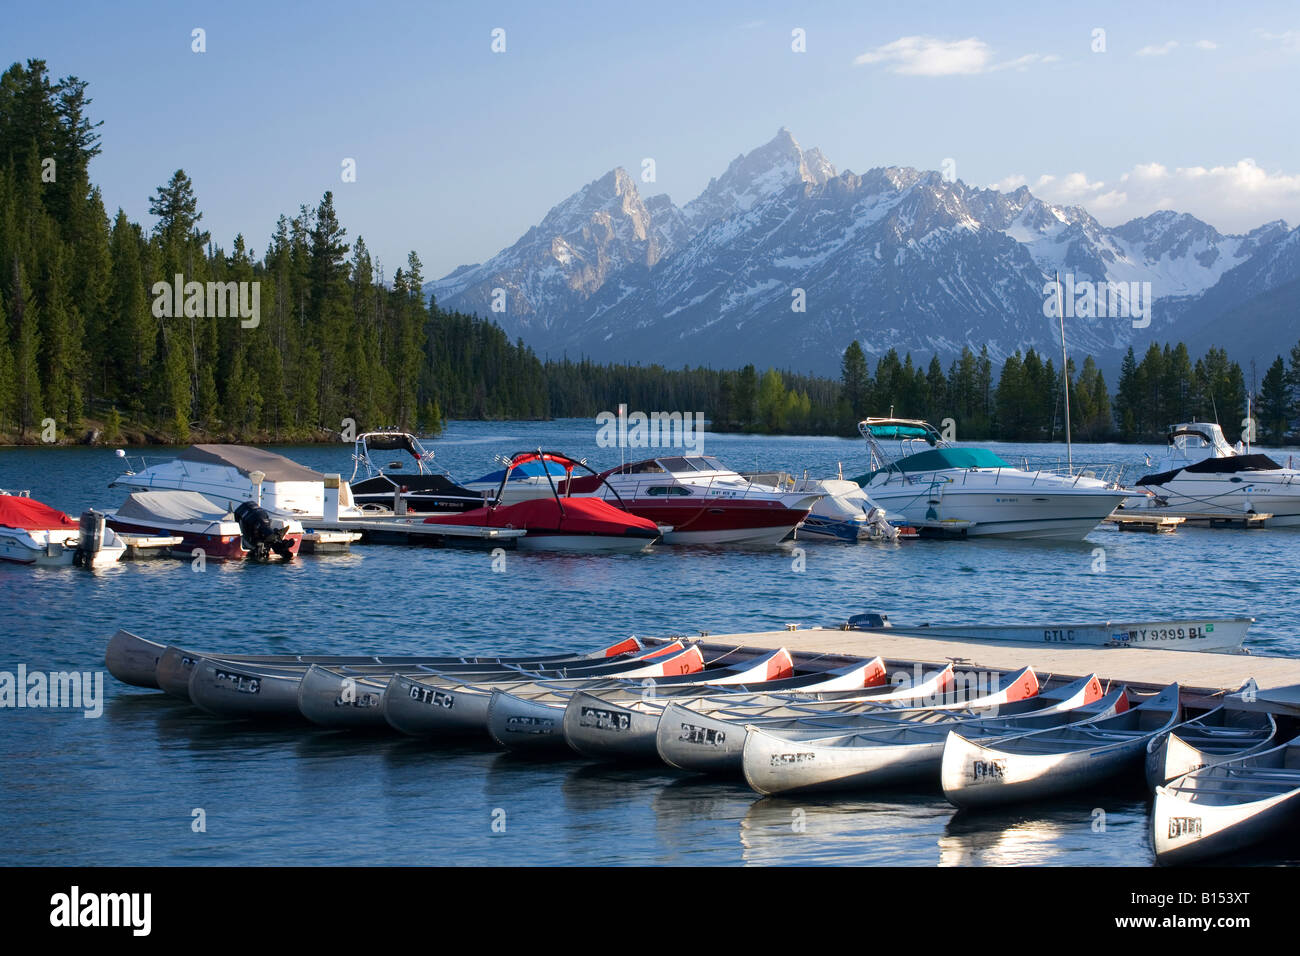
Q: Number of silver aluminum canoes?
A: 12